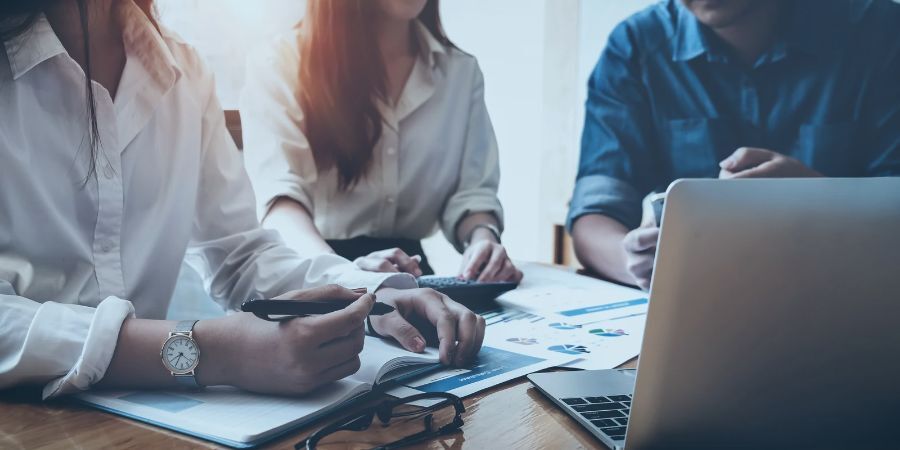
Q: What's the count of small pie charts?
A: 4